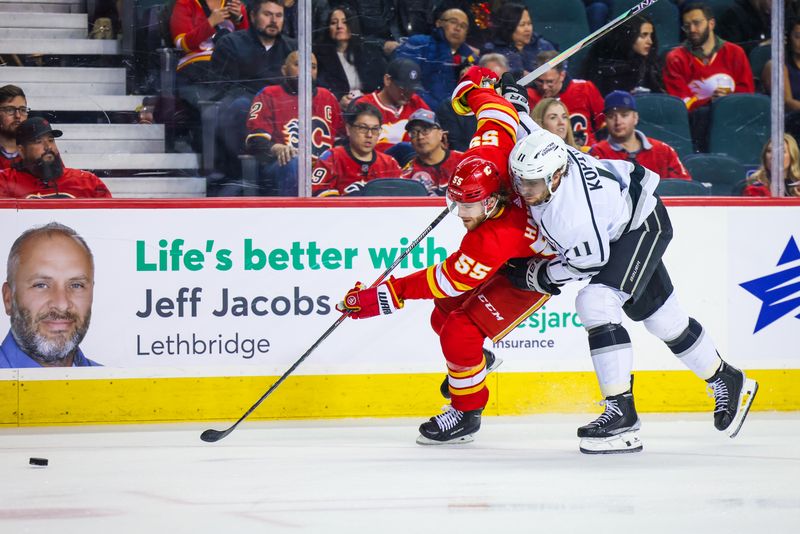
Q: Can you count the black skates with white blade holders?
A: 4